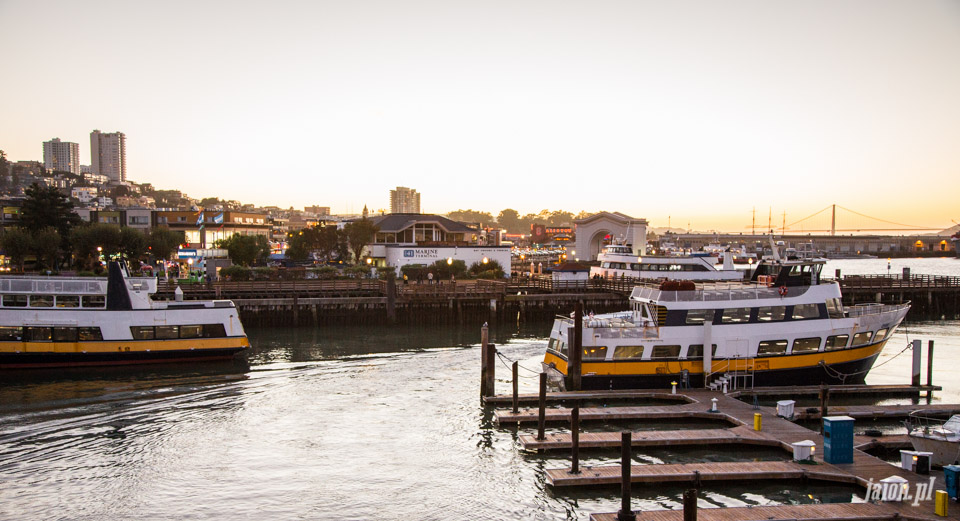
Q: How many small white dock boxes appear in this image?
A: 4